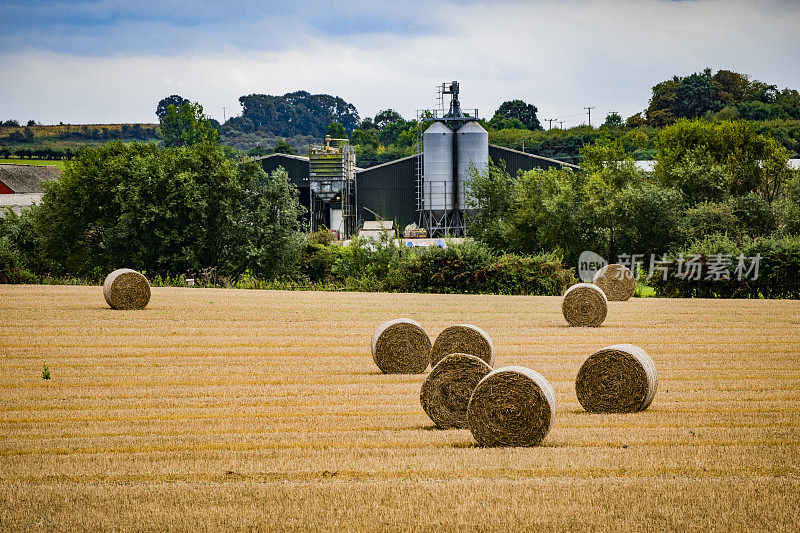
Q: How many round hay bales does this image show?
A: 8